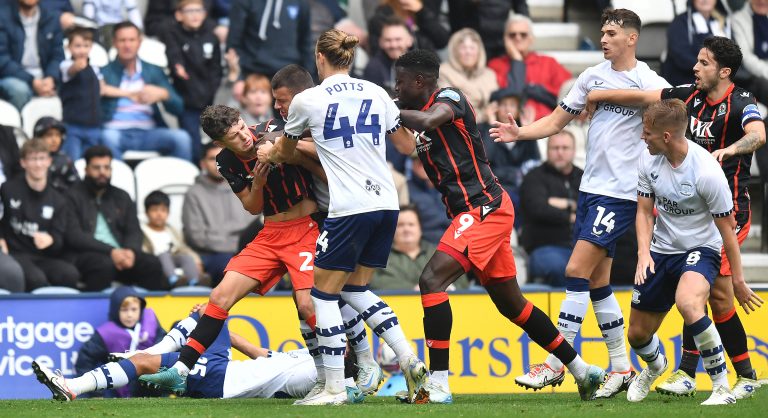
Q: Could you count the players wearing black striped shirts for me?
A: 3